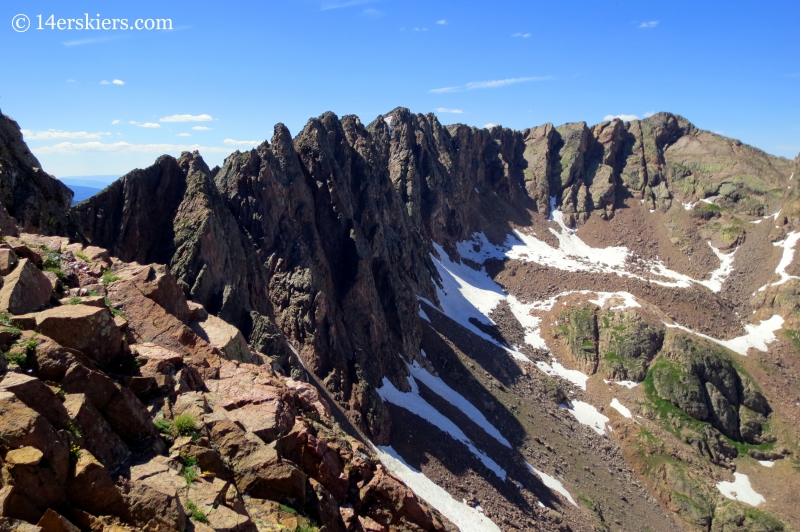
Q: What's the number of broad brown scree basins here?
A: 1